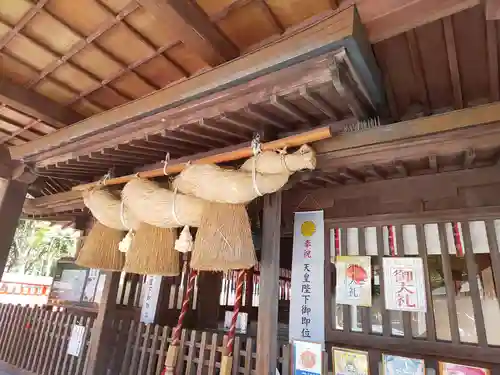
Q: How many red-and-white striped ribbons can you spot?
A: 2